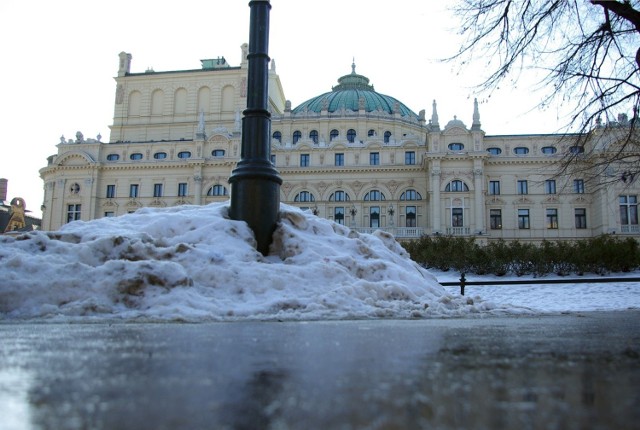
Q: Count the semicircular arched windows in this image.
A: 6